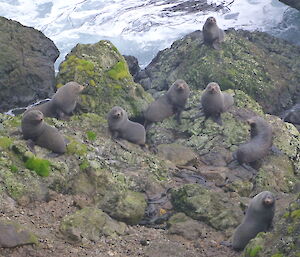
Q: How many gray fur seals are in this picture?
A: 8